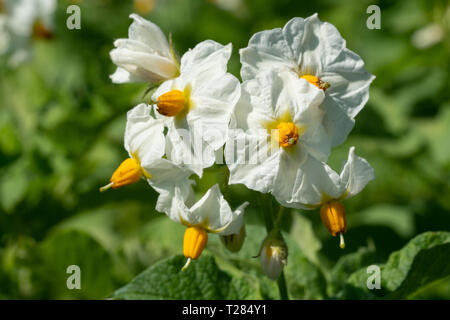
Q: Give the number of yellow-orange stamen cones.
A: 6